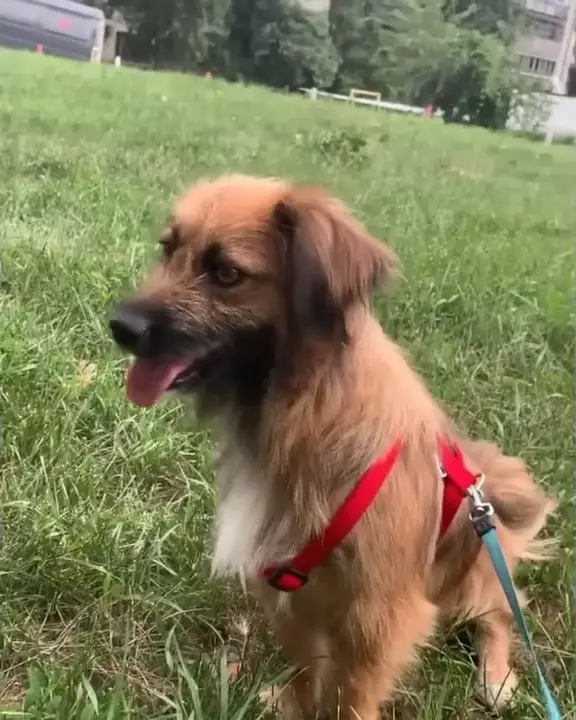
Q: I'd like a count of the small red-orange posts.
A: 3